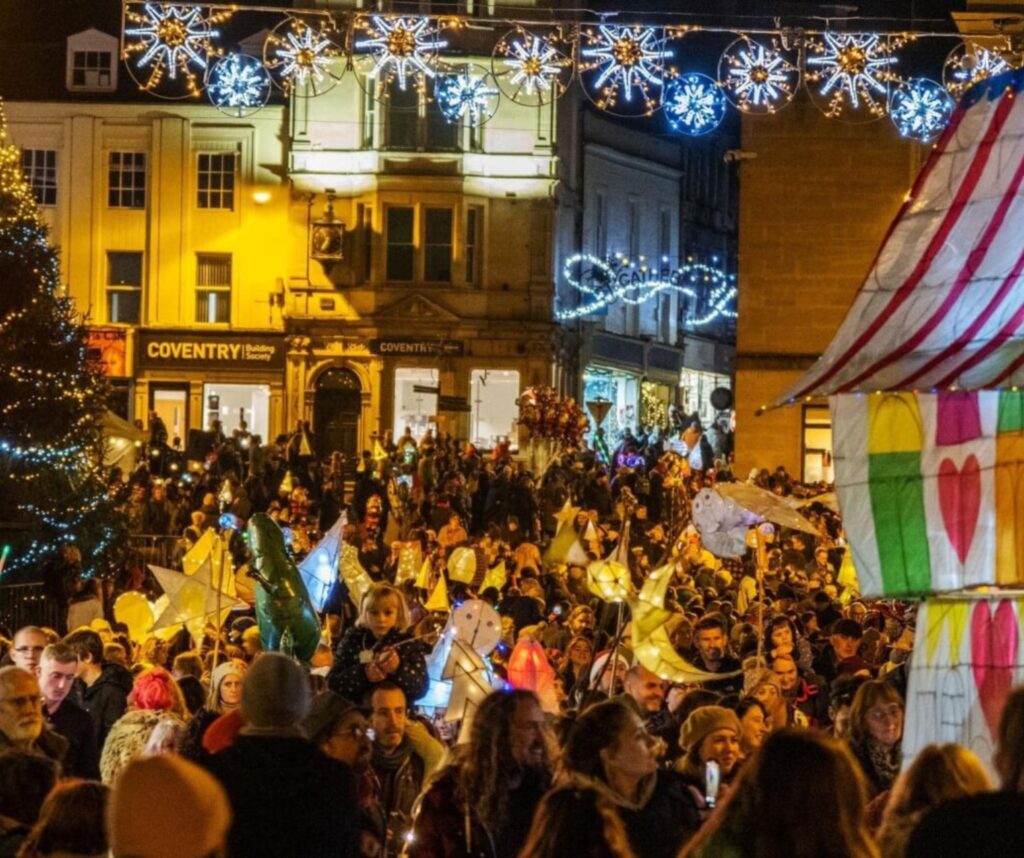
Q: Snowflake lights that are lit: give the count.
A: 12